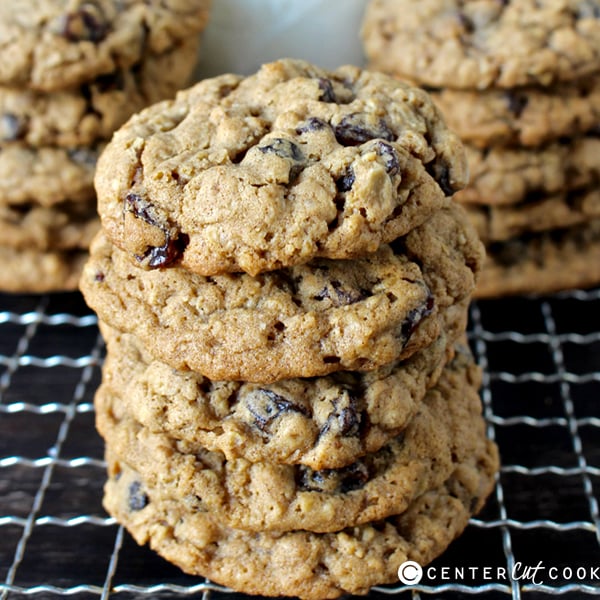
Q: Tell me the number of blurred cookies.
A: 10